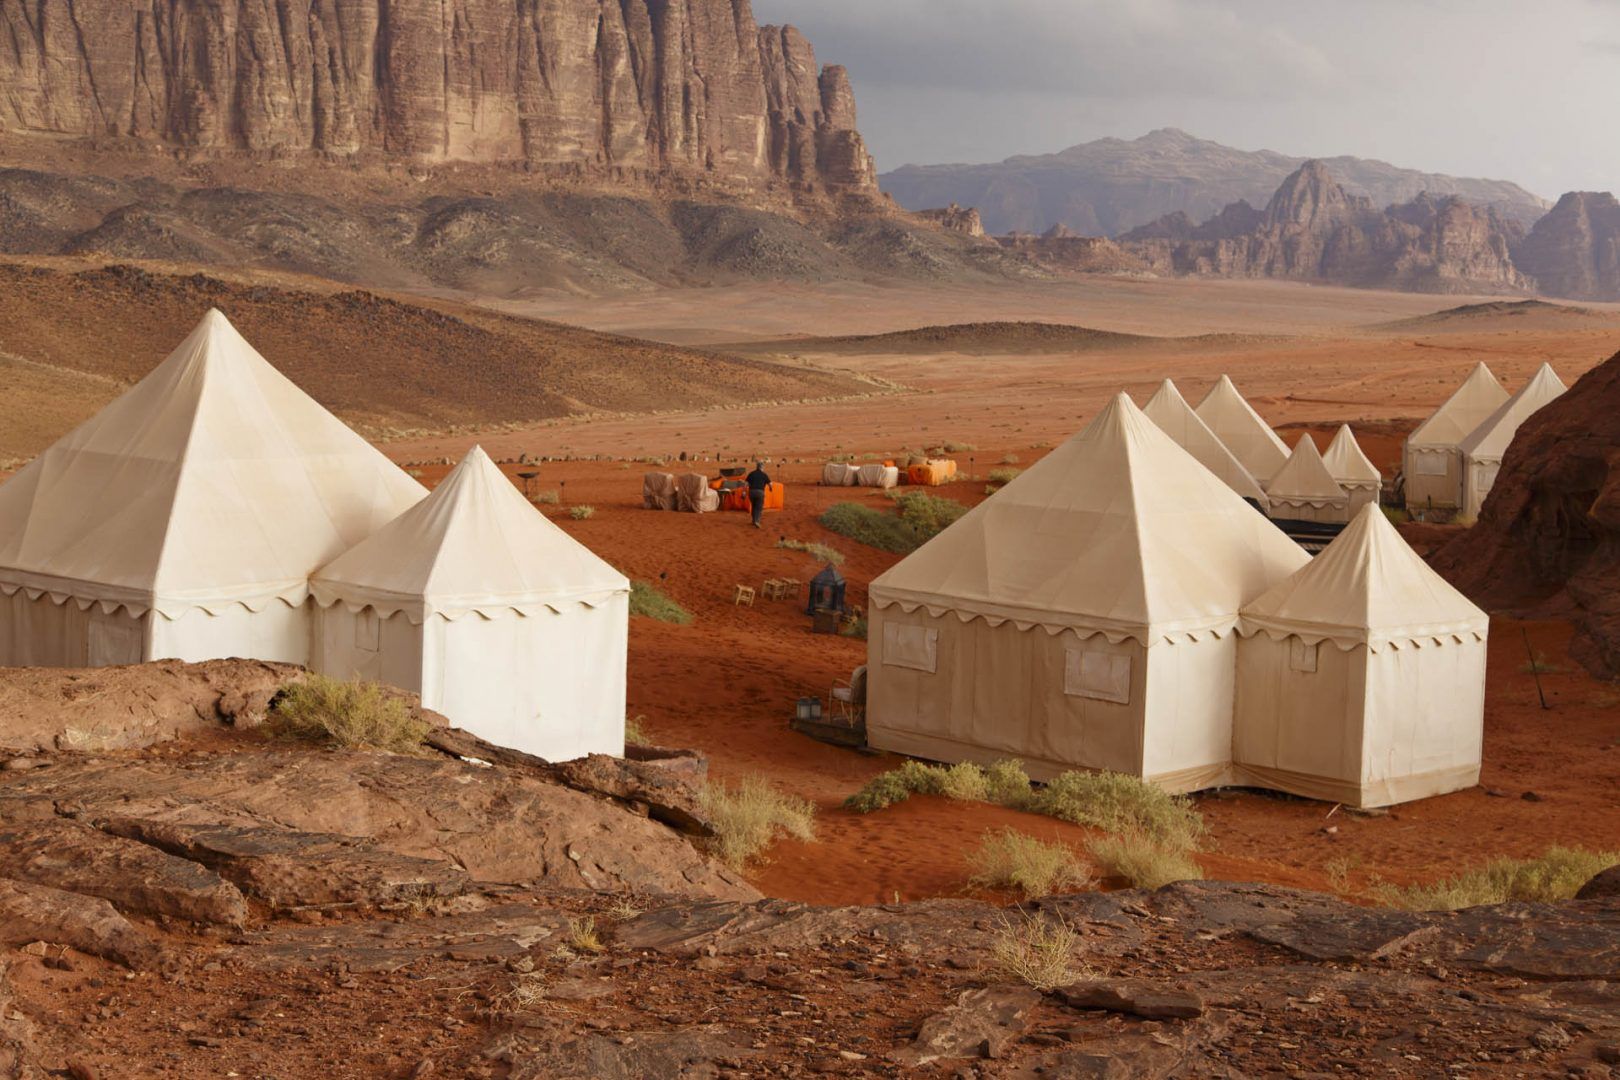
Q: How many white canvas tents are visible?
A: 10